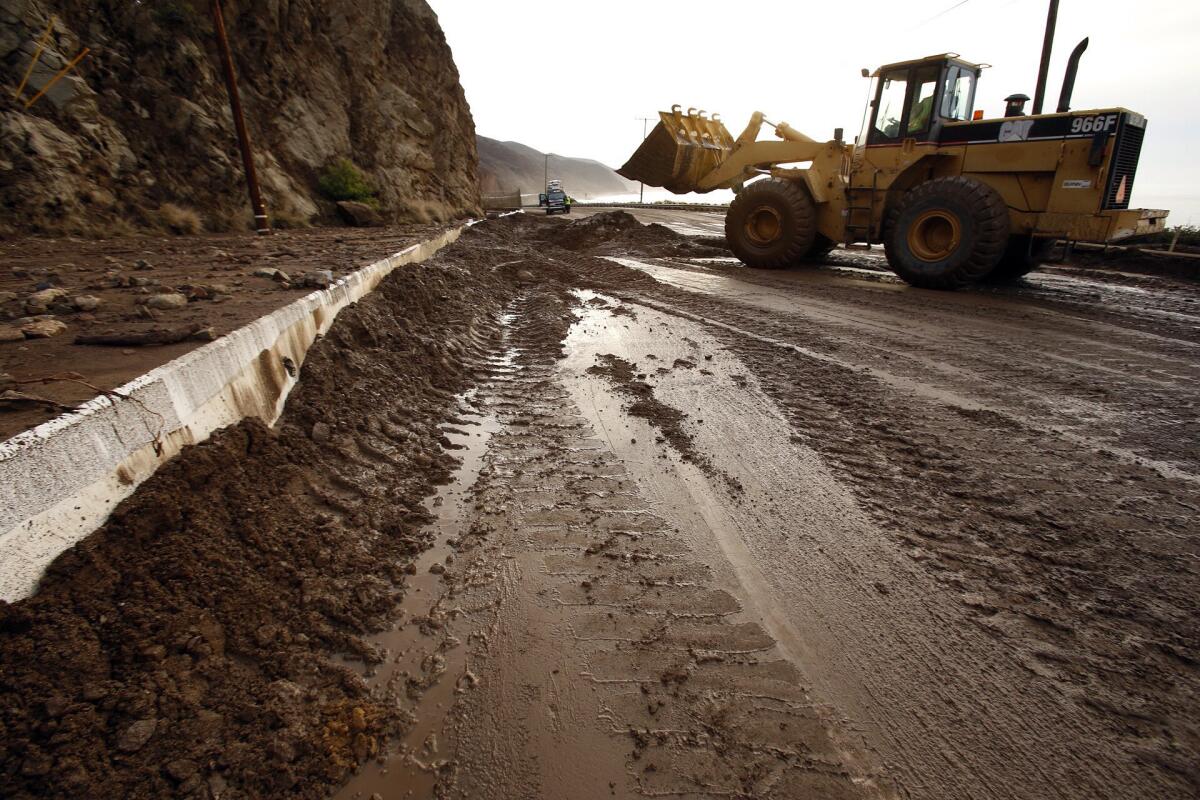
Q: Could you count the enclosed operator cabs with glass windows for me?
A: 1